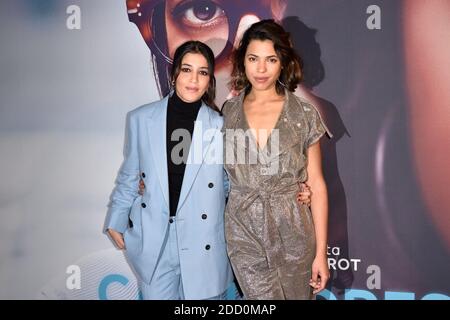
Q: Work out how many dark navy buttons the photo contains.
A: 6